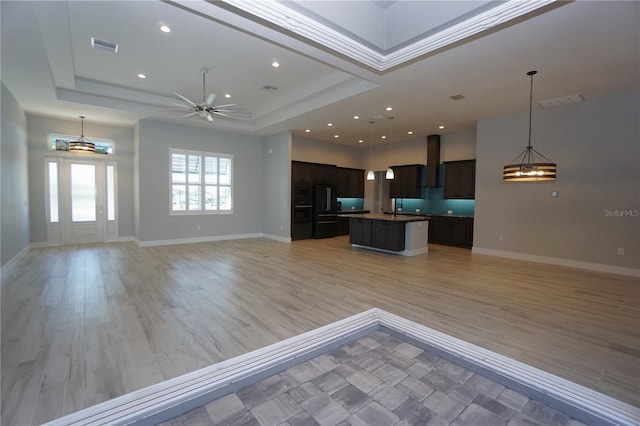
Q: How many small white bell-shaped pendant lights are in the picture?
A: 2